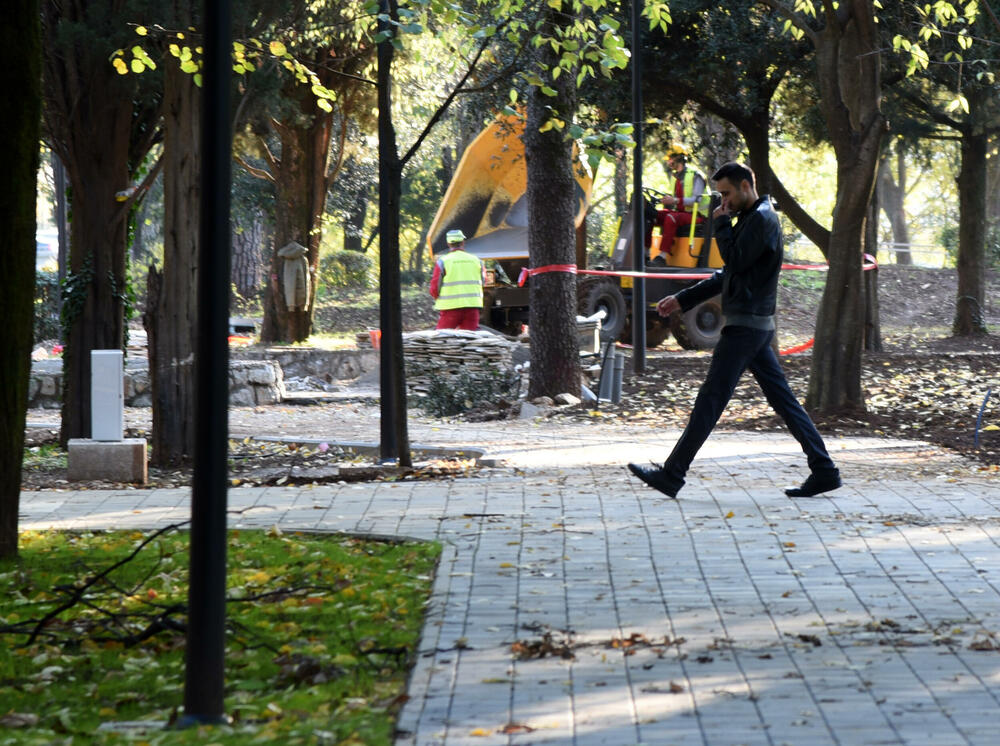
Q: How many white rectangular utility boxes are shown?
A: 1